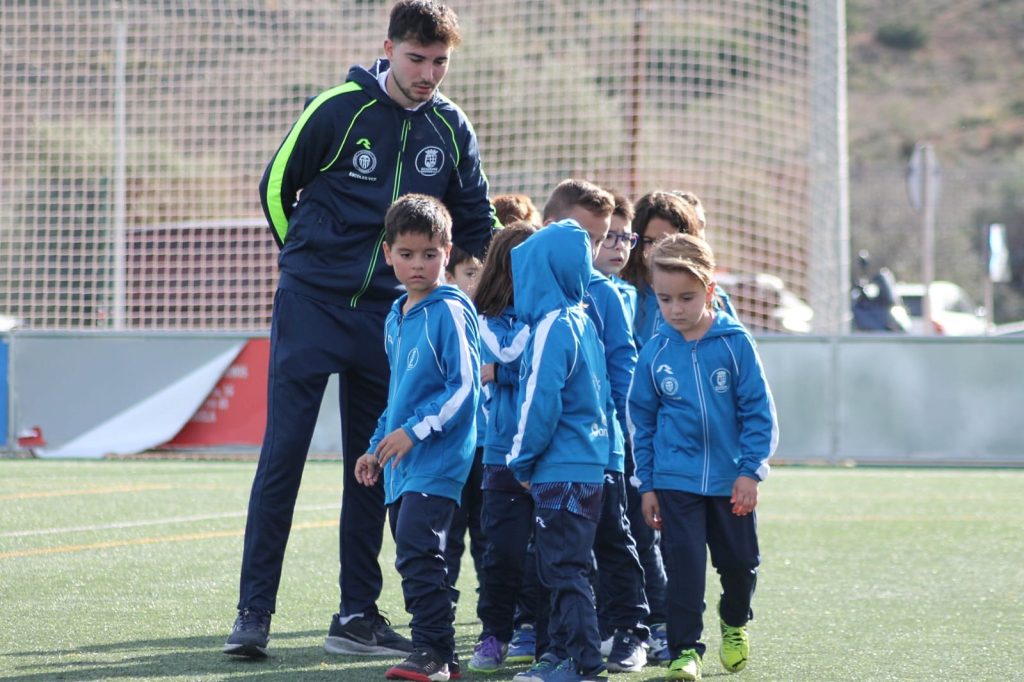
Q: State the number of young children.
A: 10